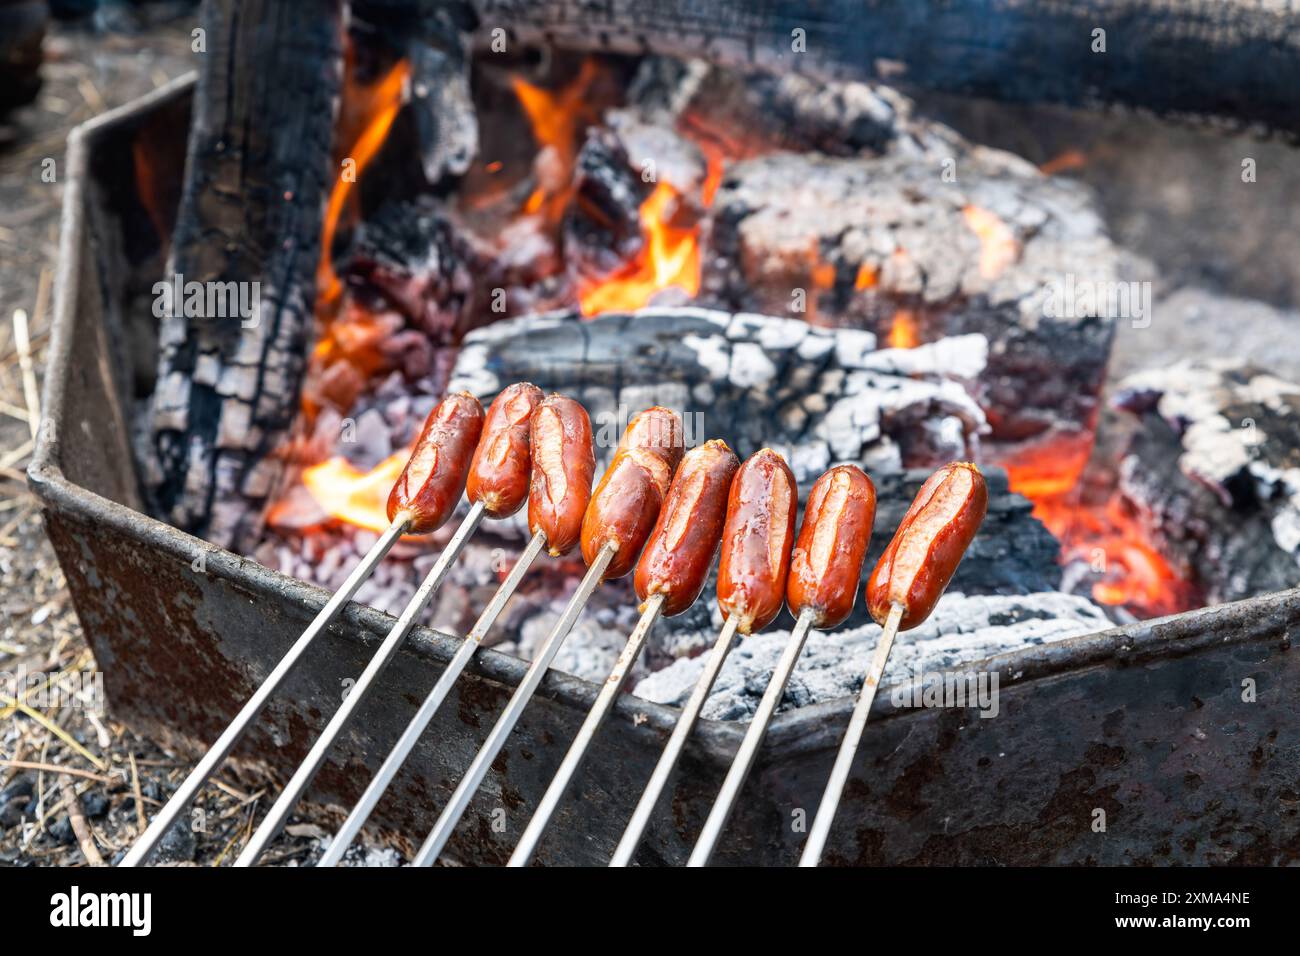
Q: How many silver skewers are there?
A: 8